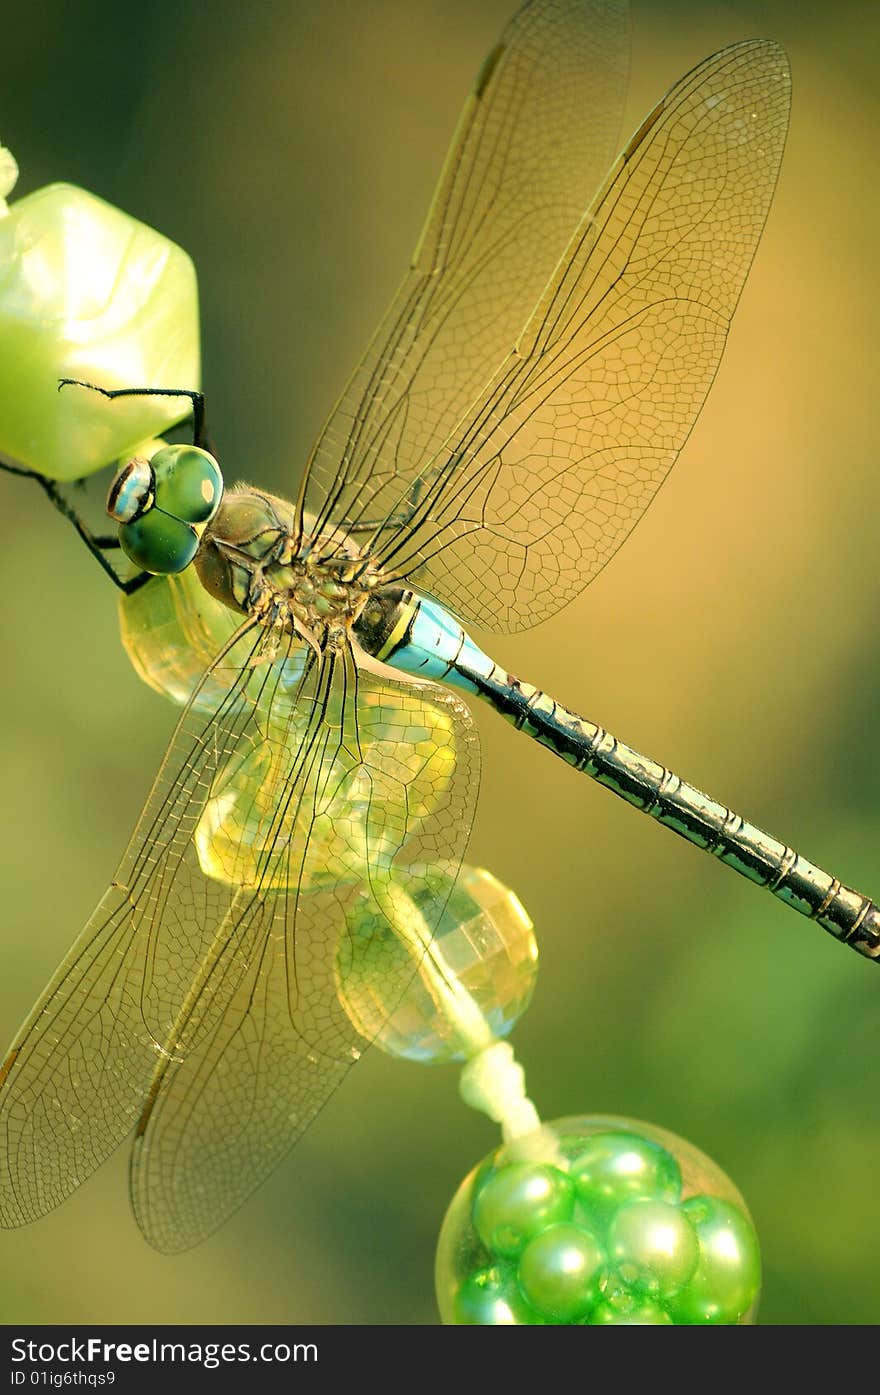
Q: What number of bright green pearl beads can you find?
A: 7